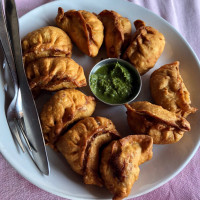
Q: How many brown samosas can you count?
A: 10